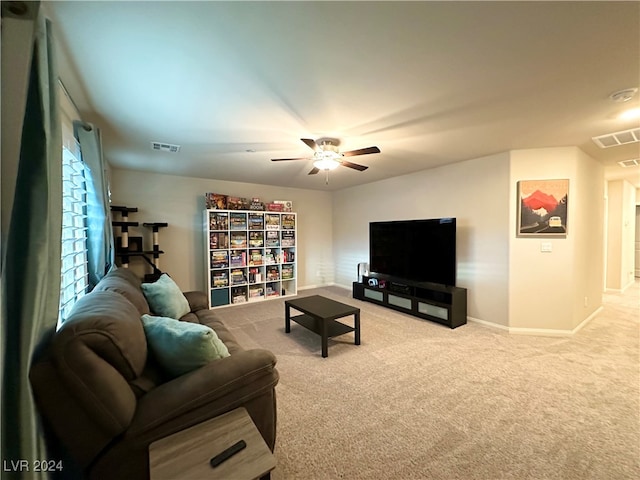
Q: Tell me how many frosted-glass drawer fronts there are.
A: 3